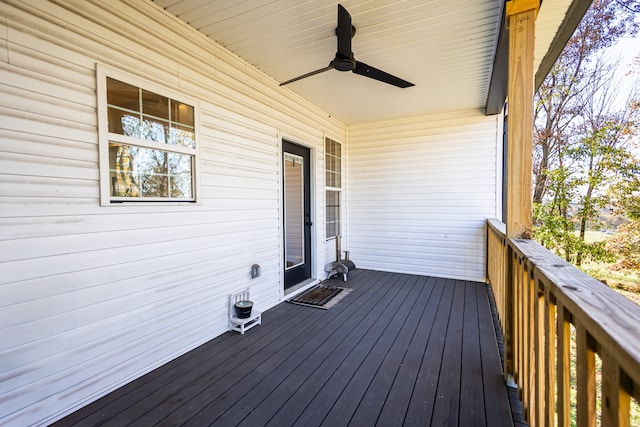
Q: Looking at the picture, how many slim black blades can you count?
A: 3